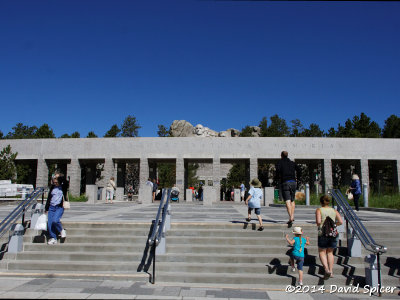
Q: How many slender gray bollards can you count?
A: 2